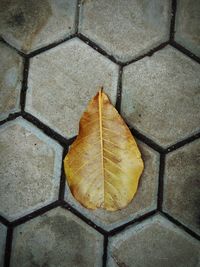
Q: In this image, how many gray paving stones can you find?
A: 12